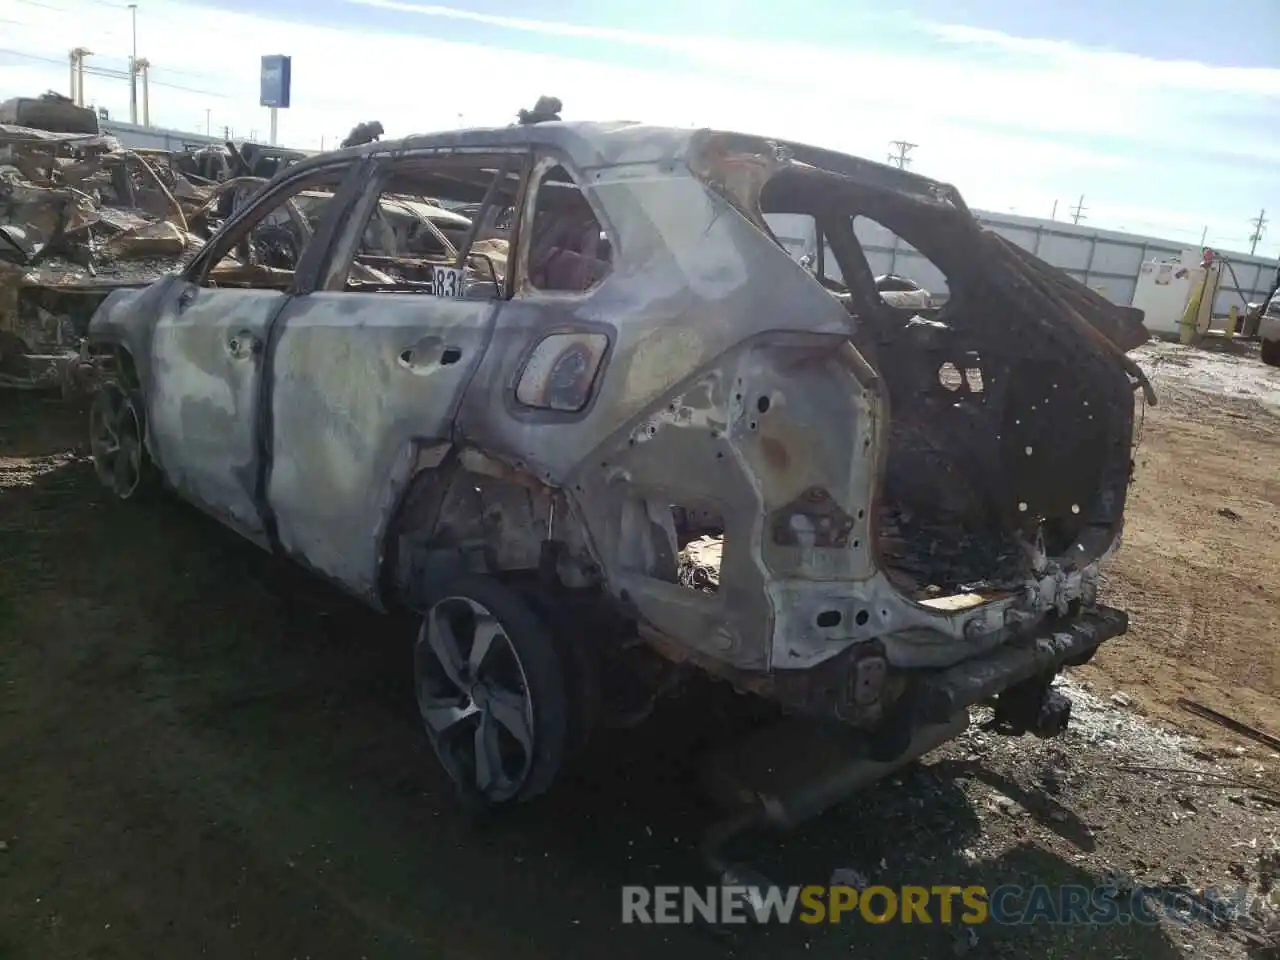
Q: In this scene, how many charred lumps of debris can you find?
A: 2